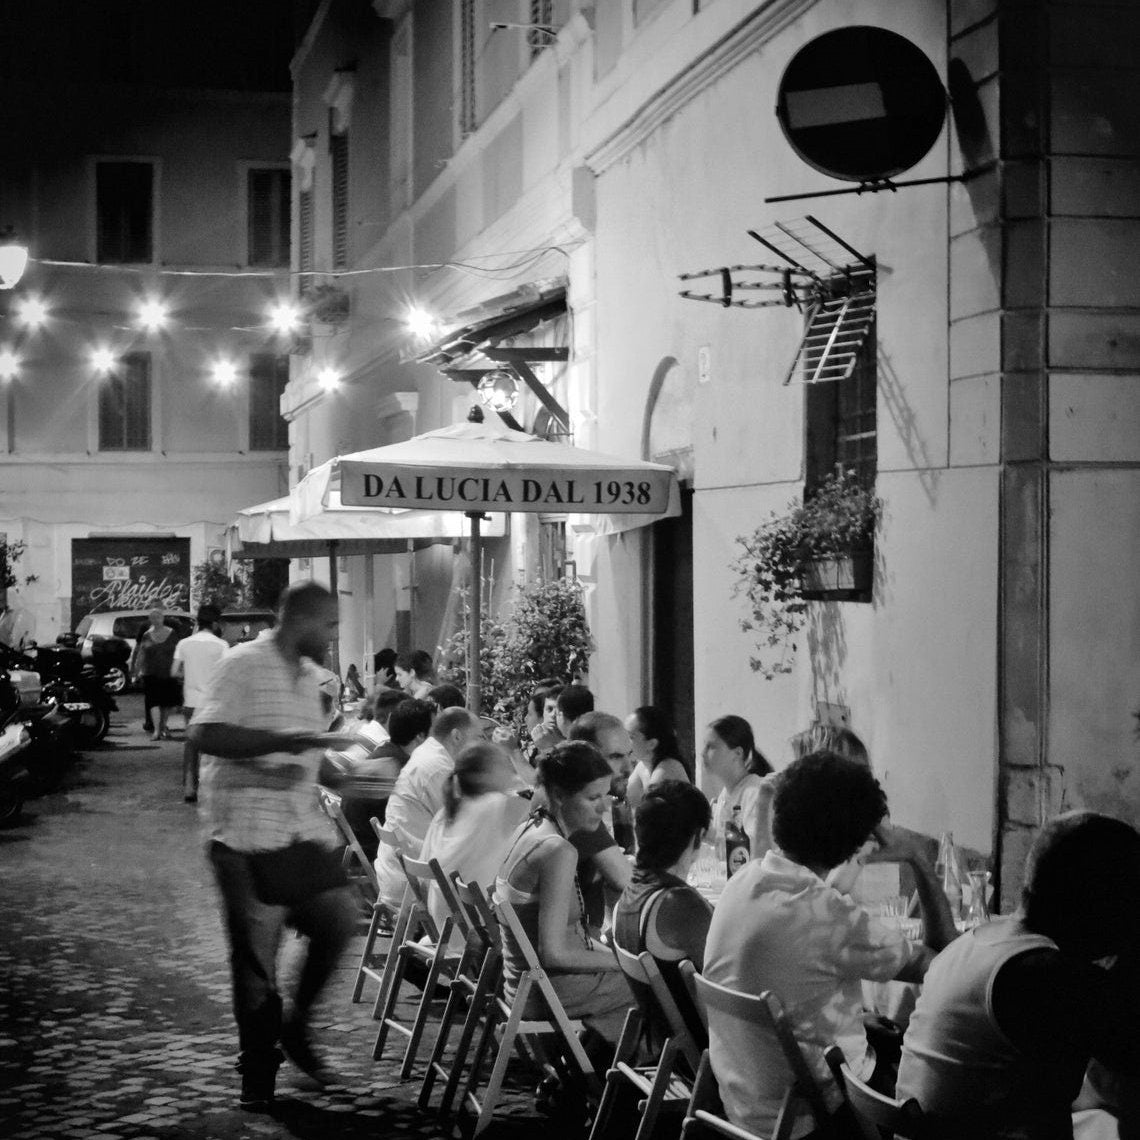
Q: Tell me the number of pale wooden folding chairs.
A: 8